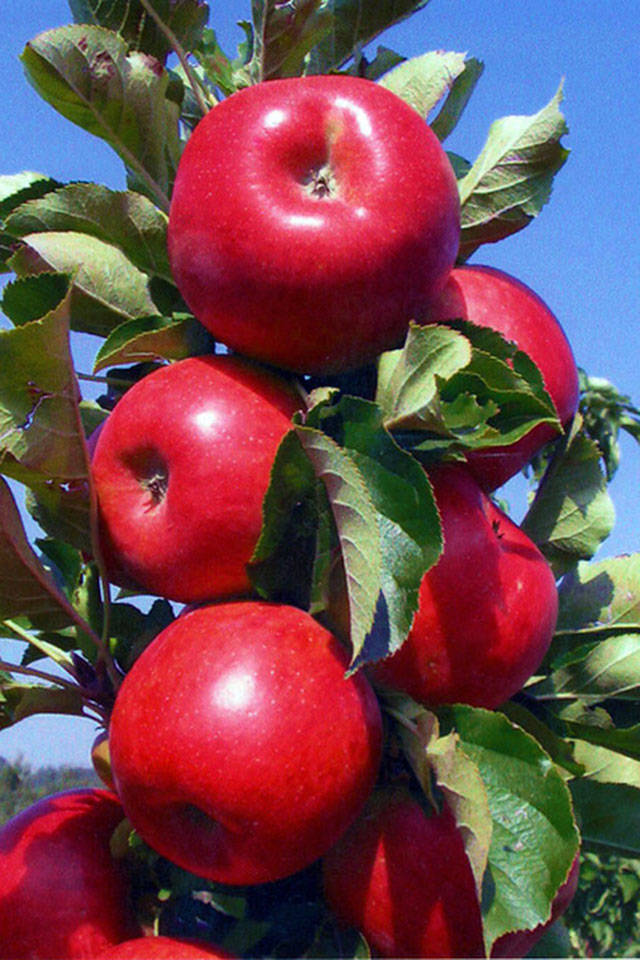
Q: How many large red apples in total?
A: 8